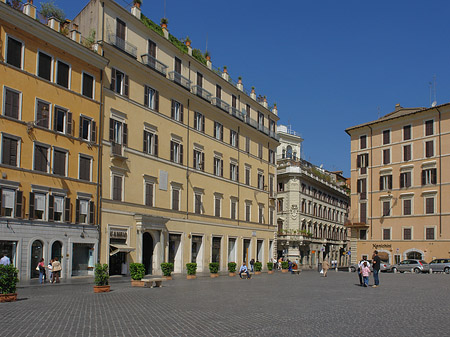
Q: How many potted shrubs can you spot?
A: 10